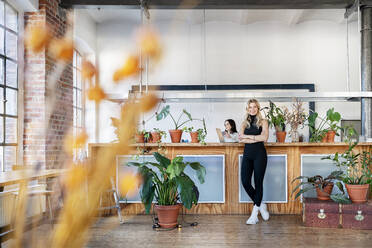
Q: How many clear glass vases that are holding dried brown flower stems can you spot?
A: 1